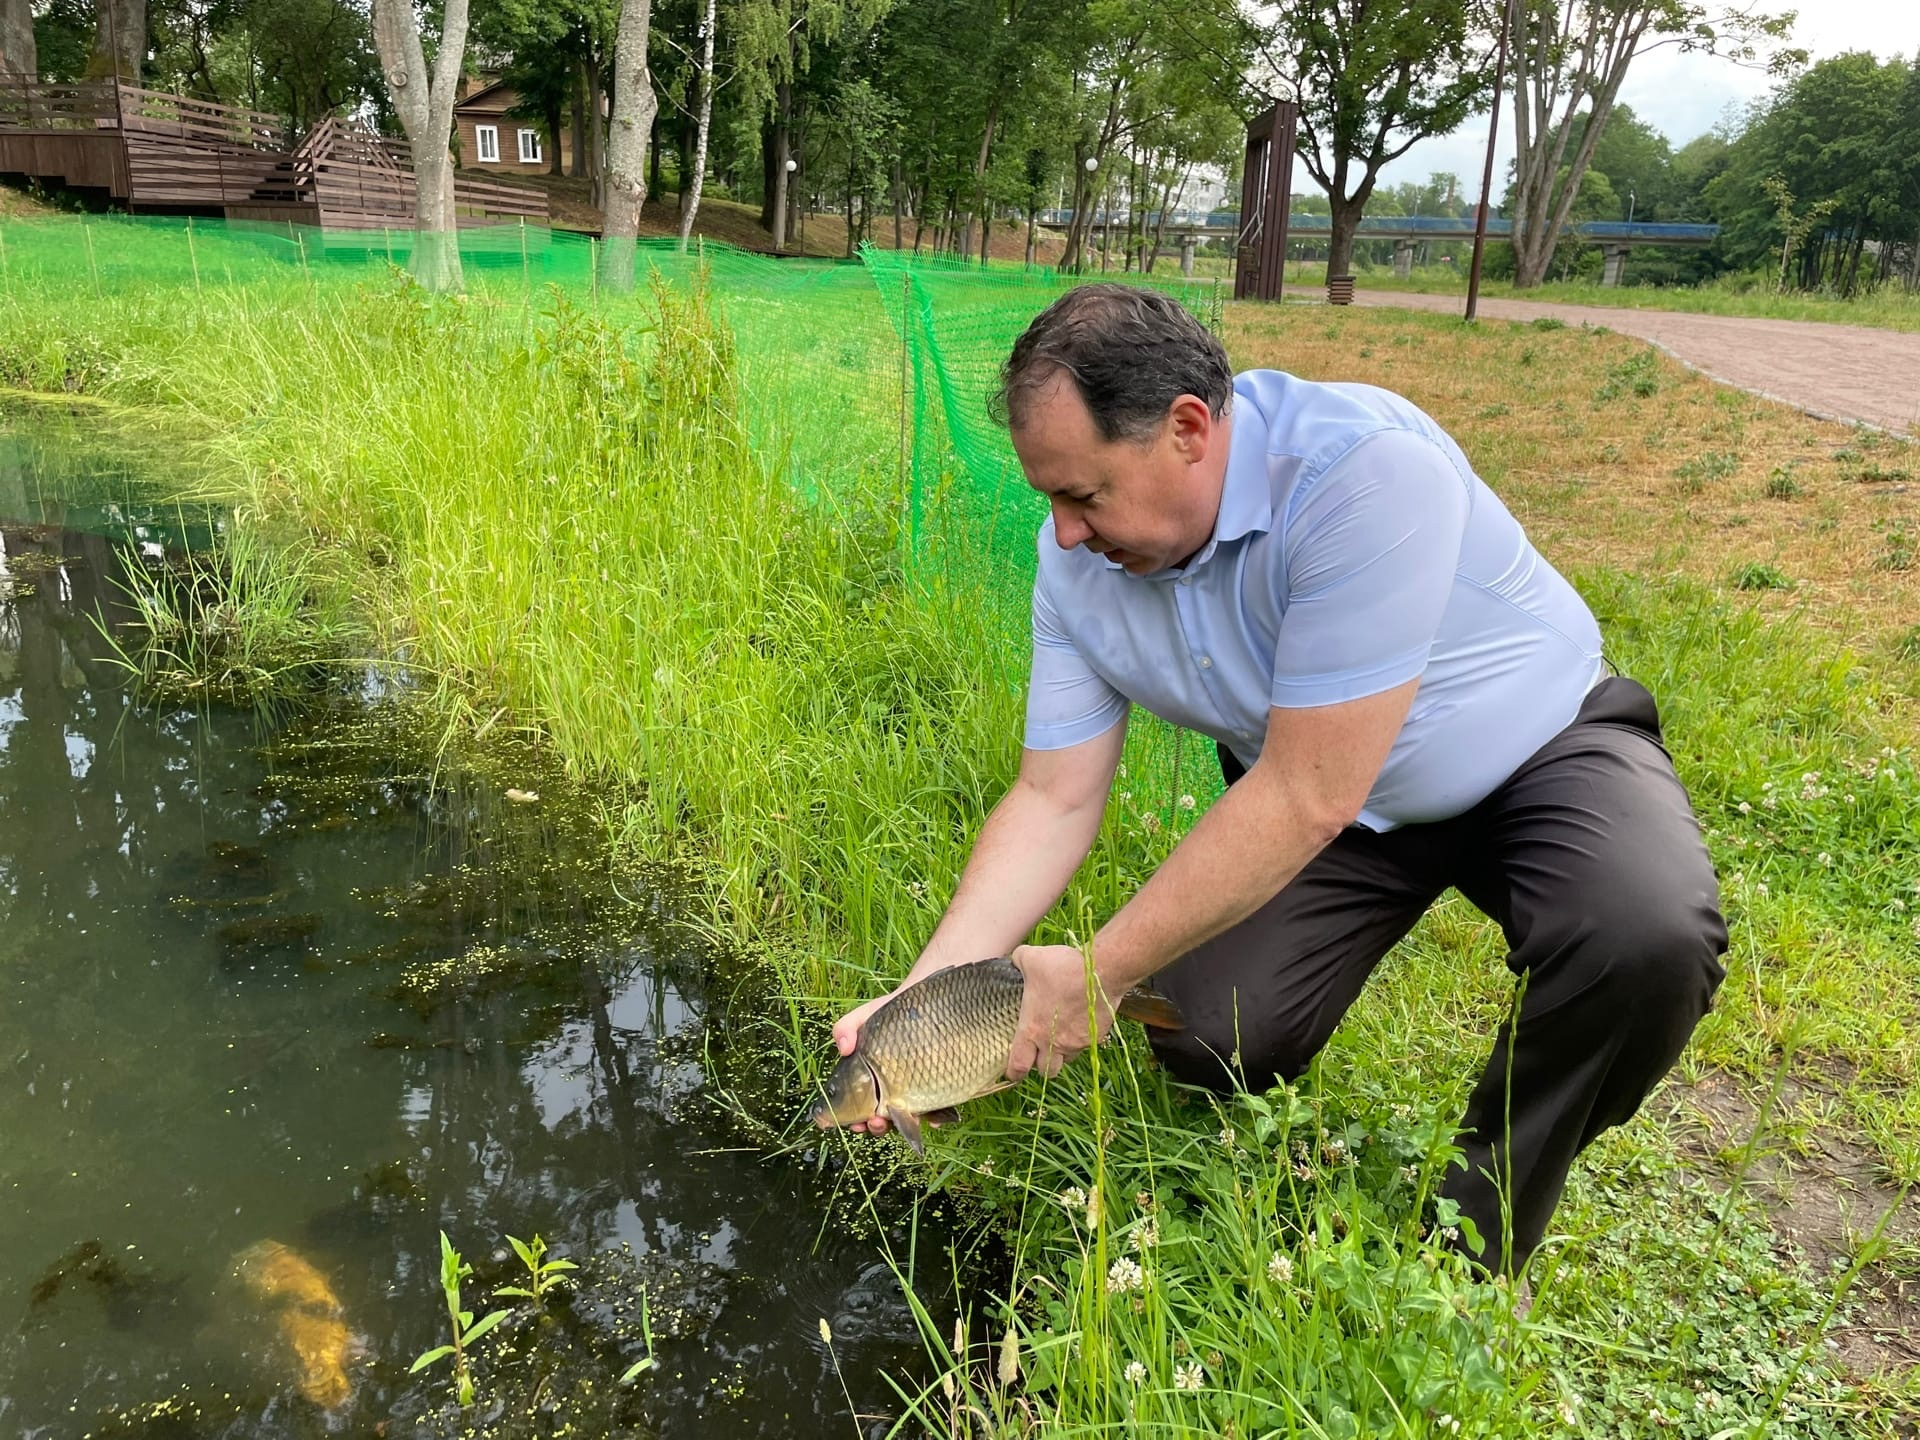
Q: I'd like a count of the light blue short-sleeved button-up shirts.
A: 1